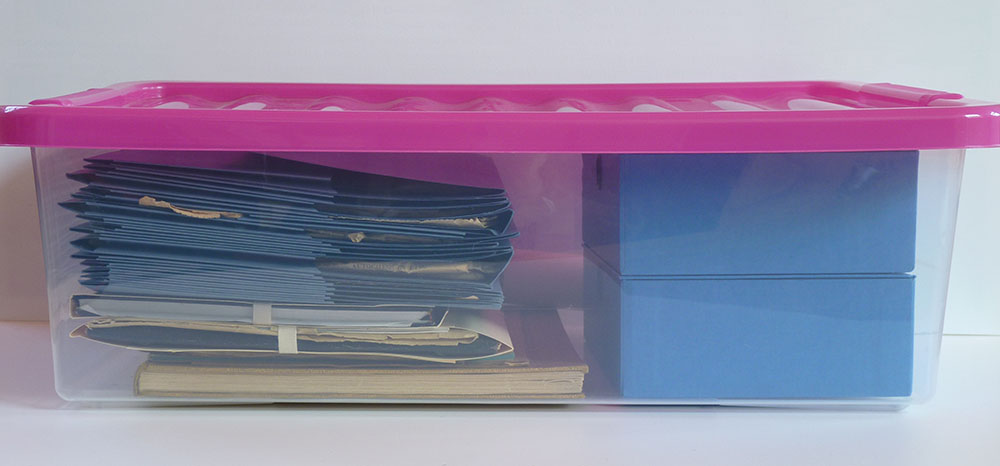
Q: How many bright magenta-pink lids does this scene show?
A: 1